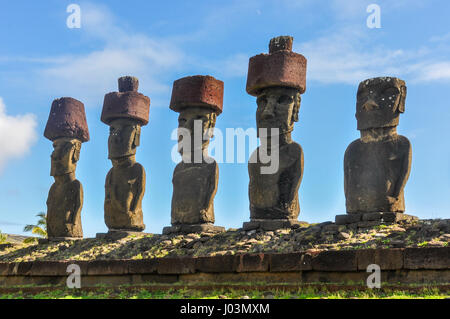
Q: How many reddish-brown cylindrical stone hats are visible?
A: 4